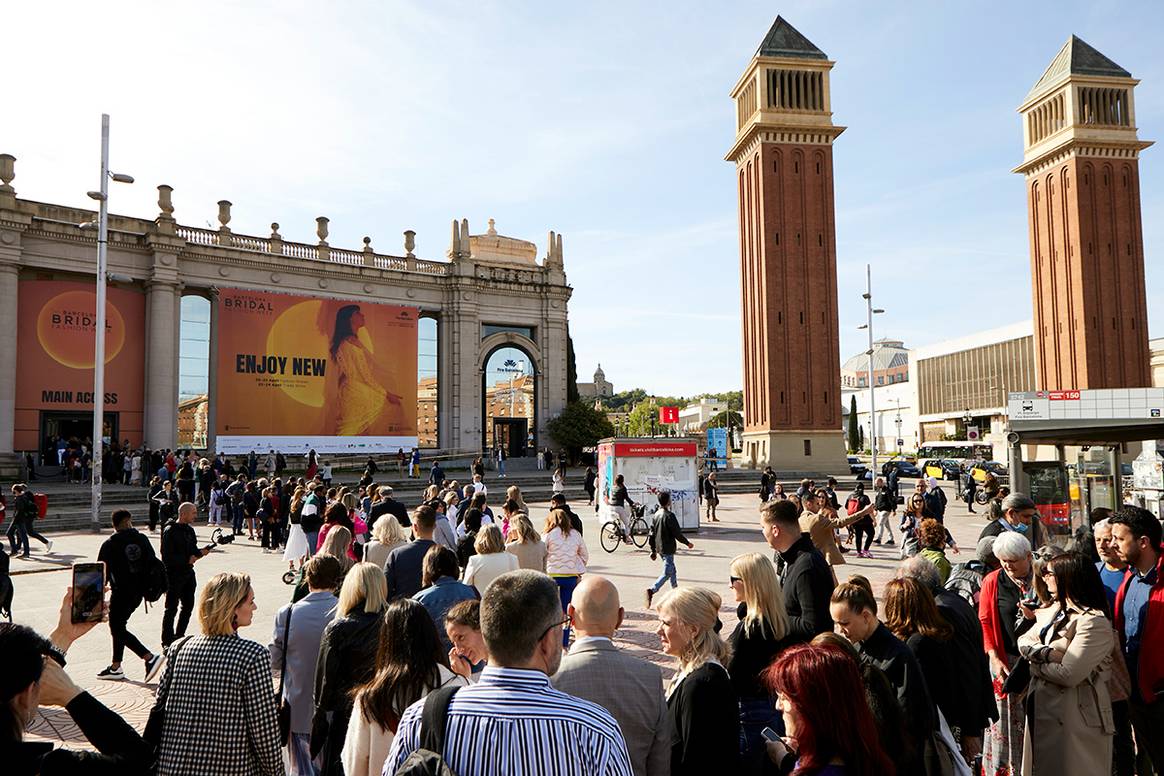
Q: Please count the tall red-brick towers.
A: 2